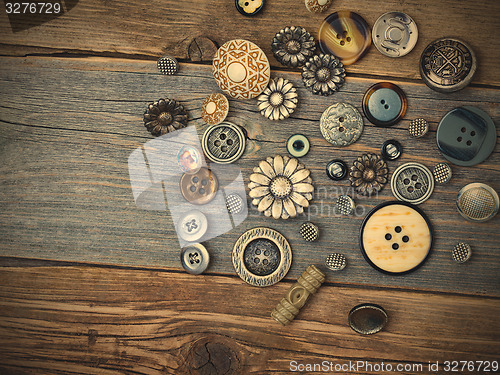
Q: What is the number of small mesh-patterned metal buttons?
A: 8